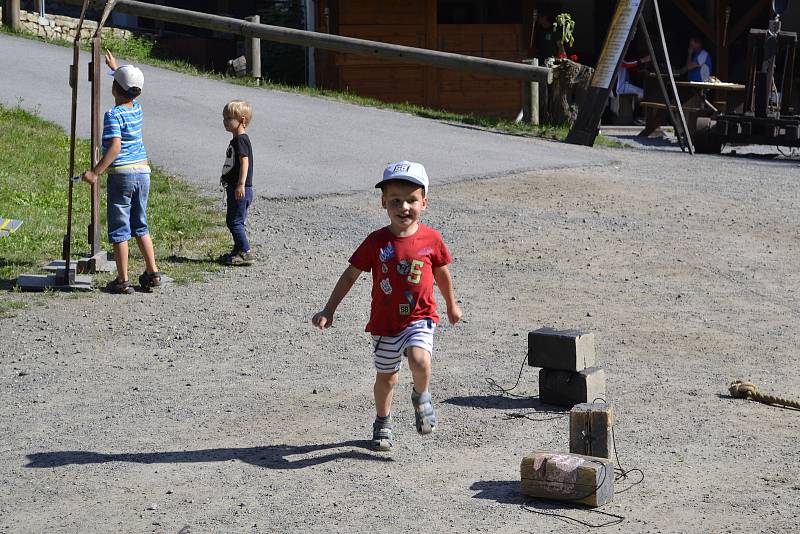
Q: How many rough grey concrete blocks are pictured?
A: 4